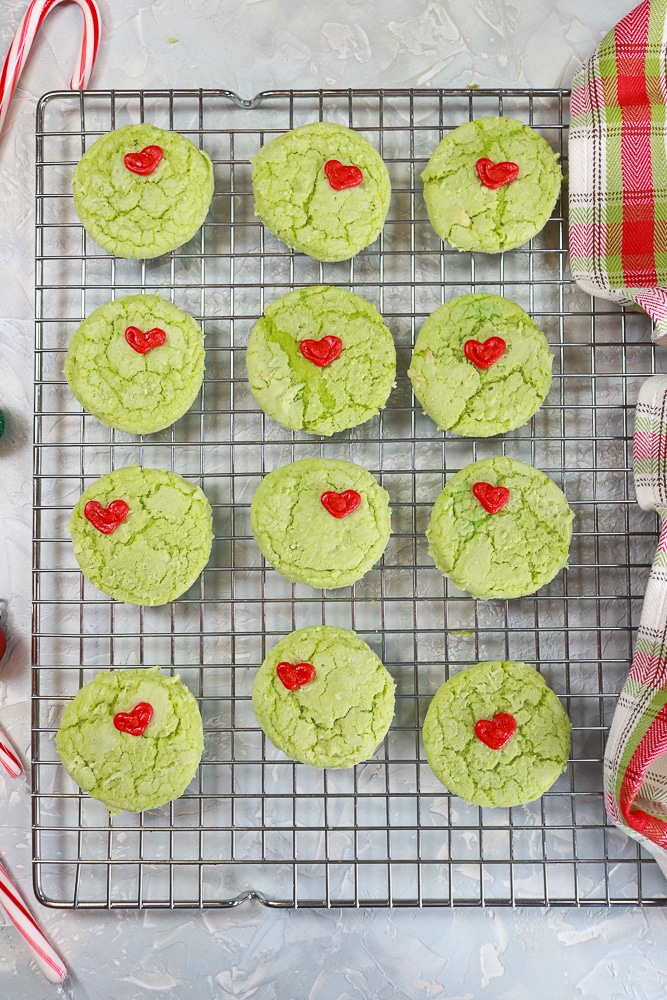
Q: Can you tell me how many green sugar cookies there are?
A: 12